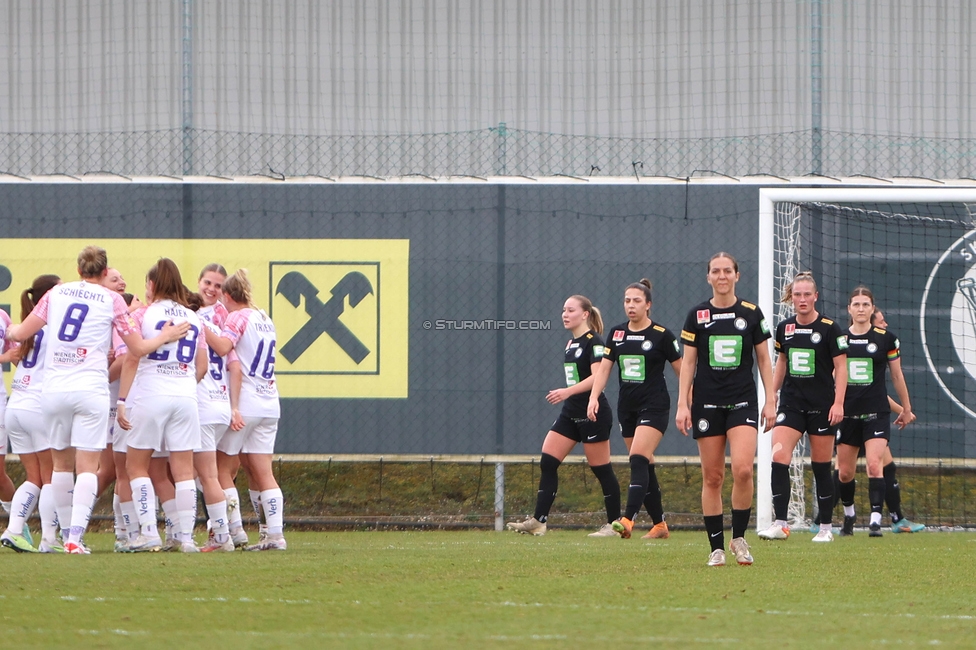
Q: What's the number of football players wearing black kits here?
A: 6